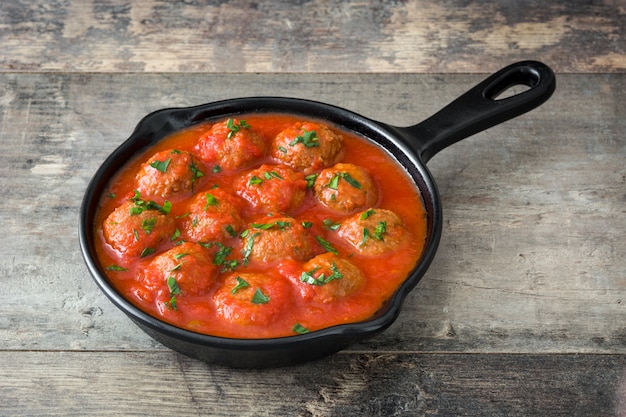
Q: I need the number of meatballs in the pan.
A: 12